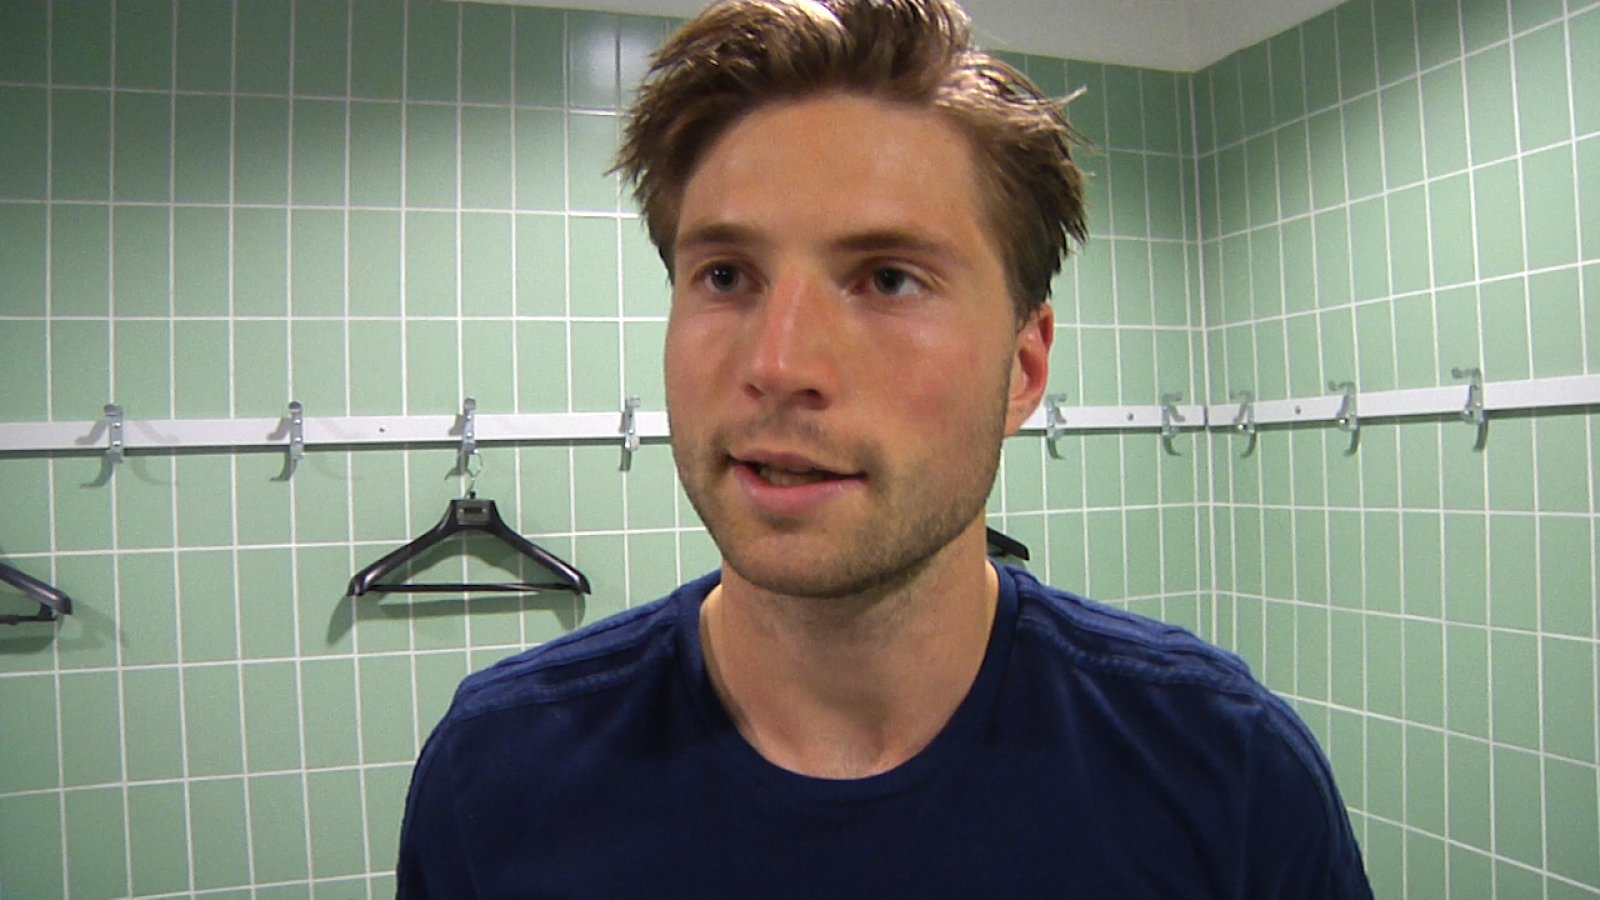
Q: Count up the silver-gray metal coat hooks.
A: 9